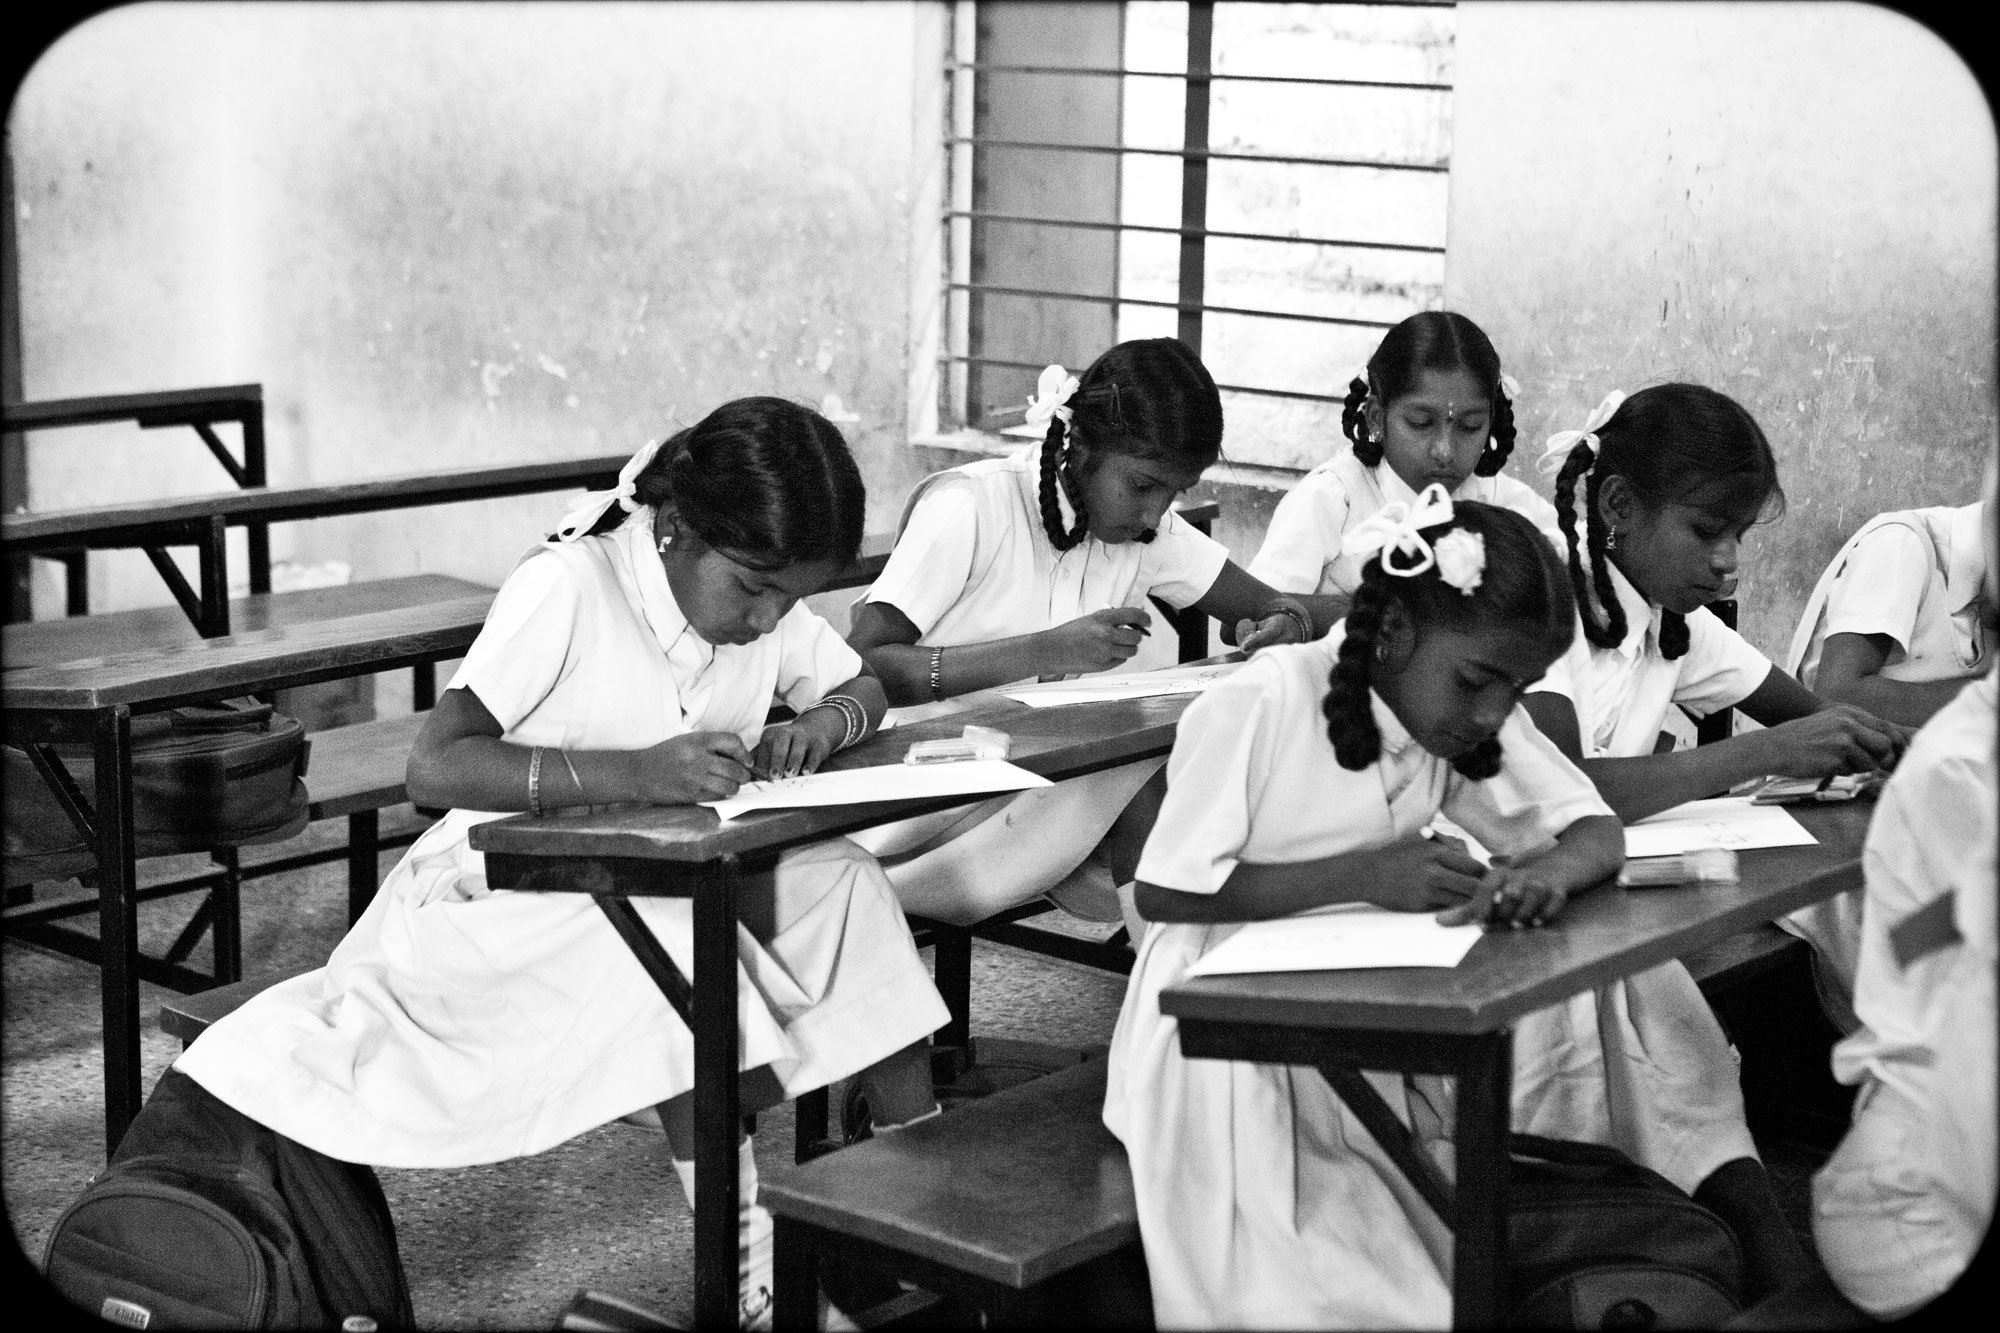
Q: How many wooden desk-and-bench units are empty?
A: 3